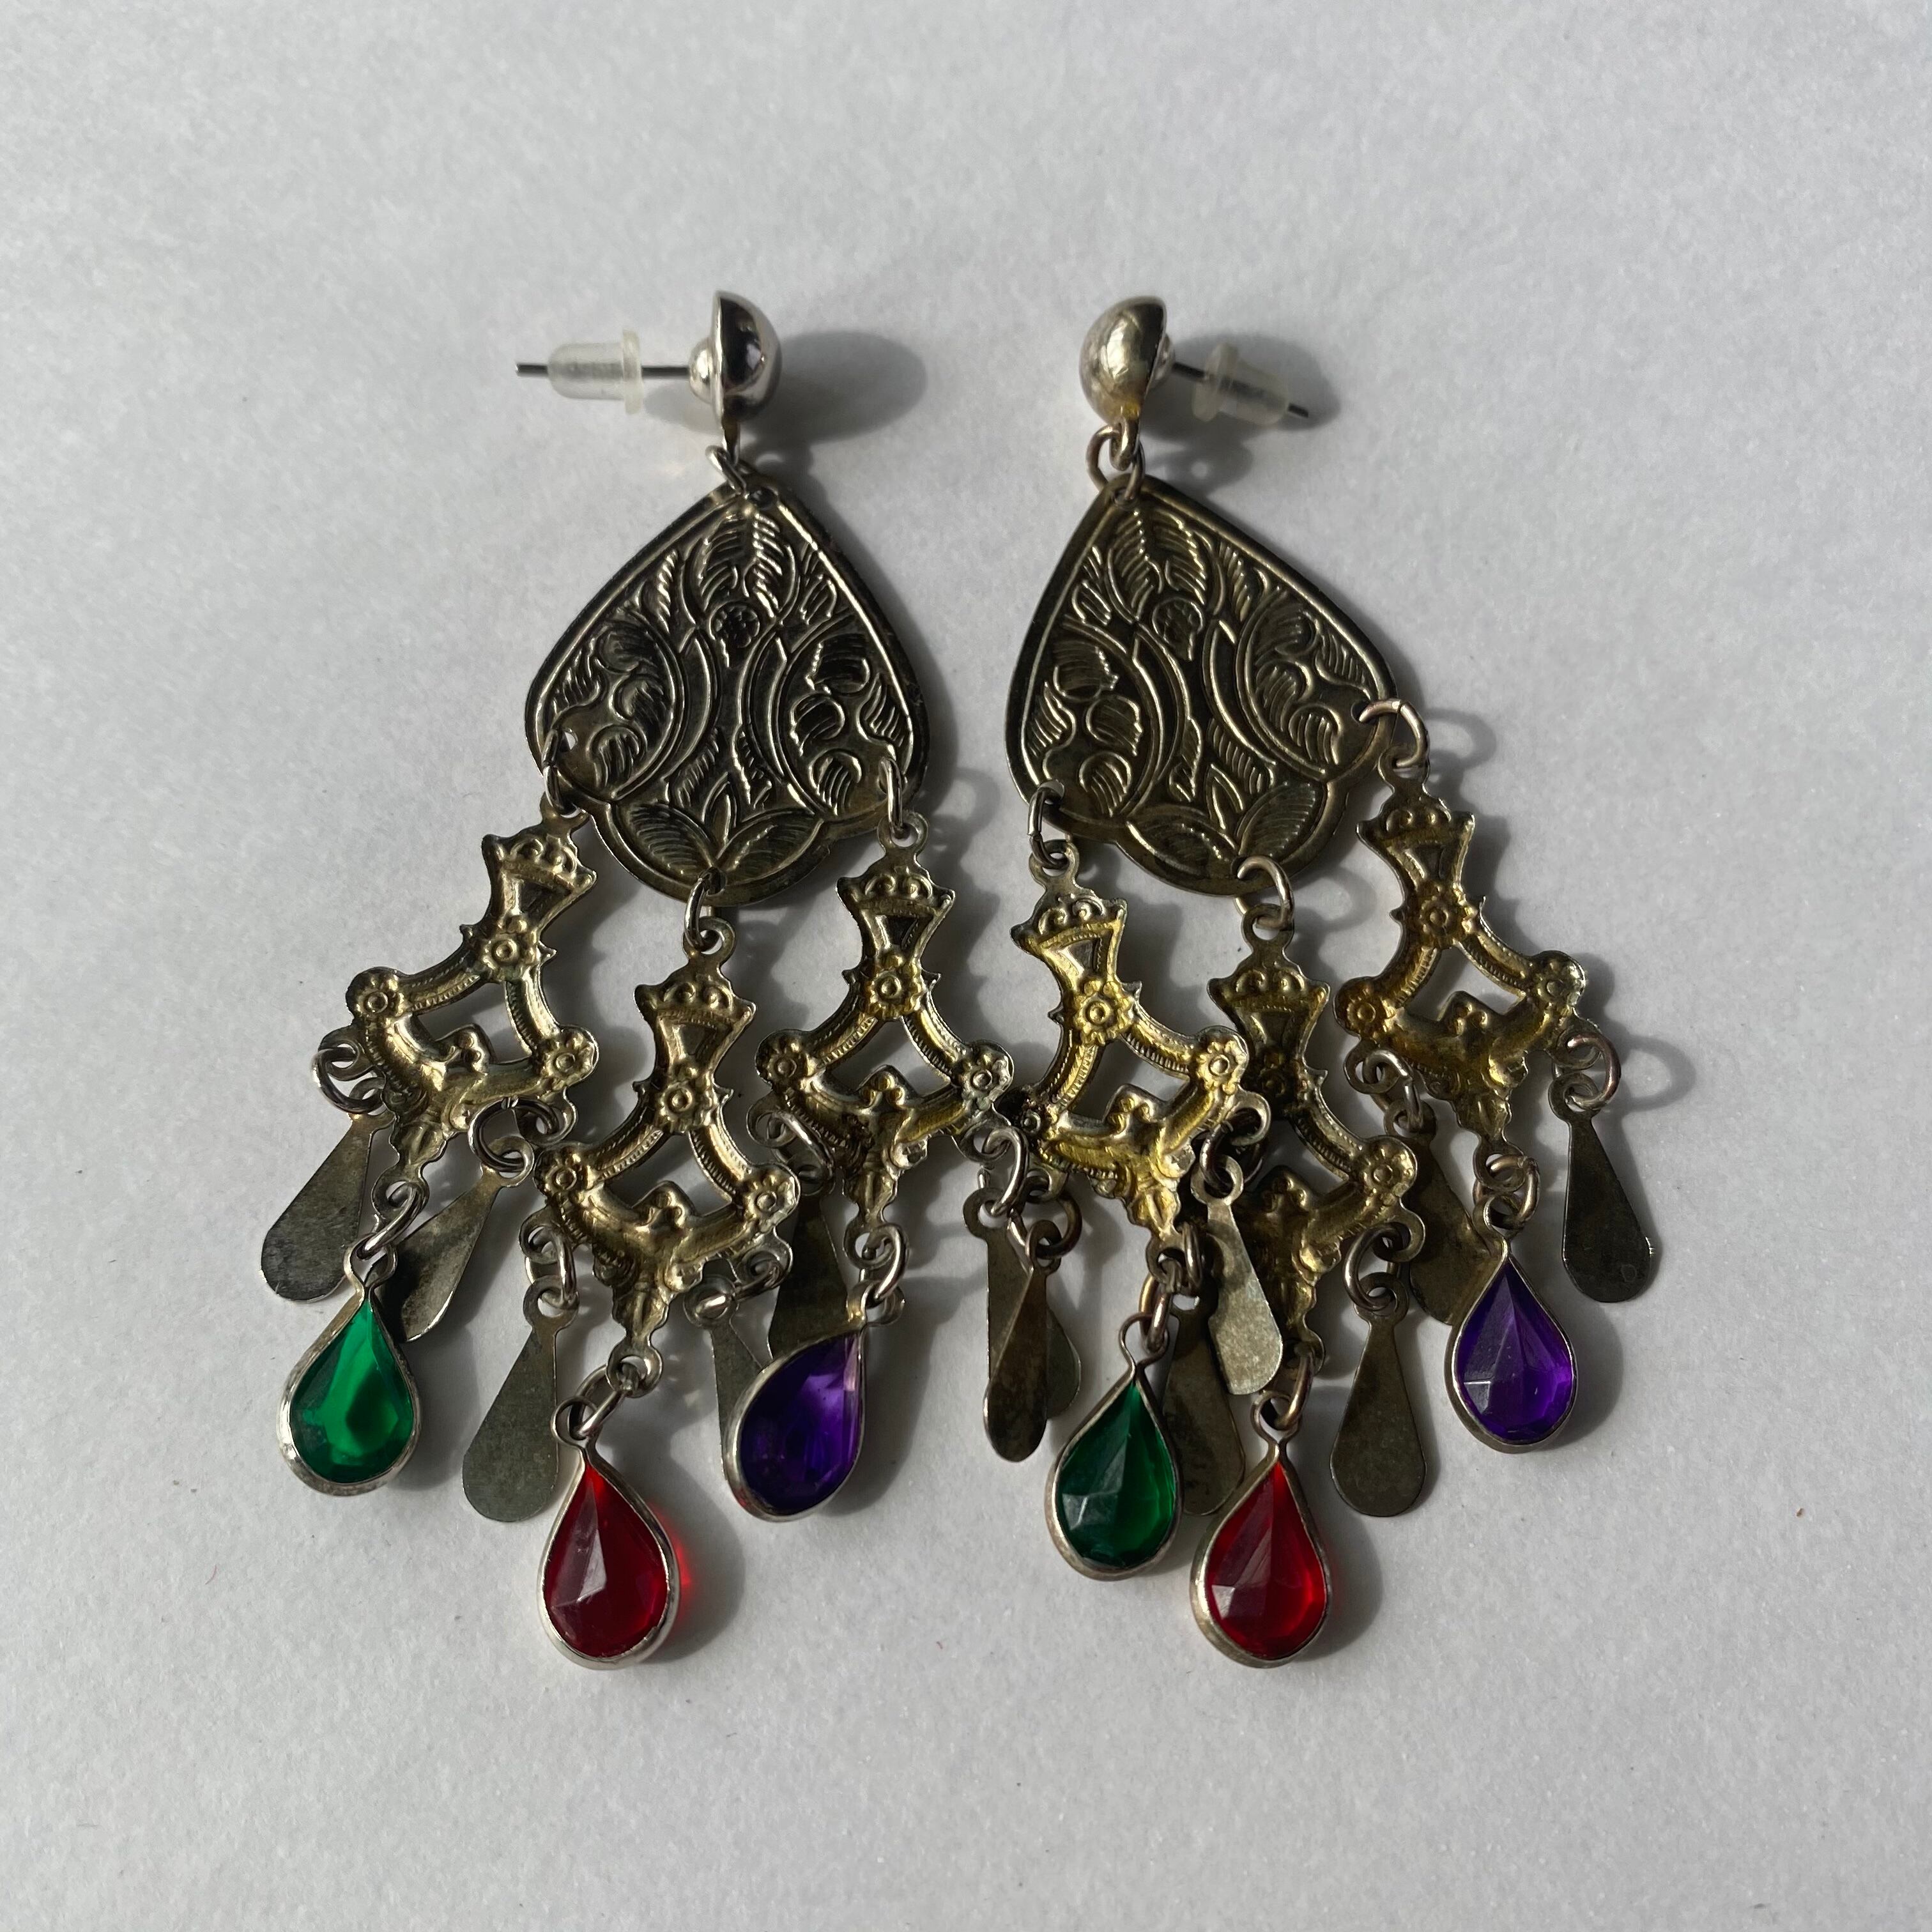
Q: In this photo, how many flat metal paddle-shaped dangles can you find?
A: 12